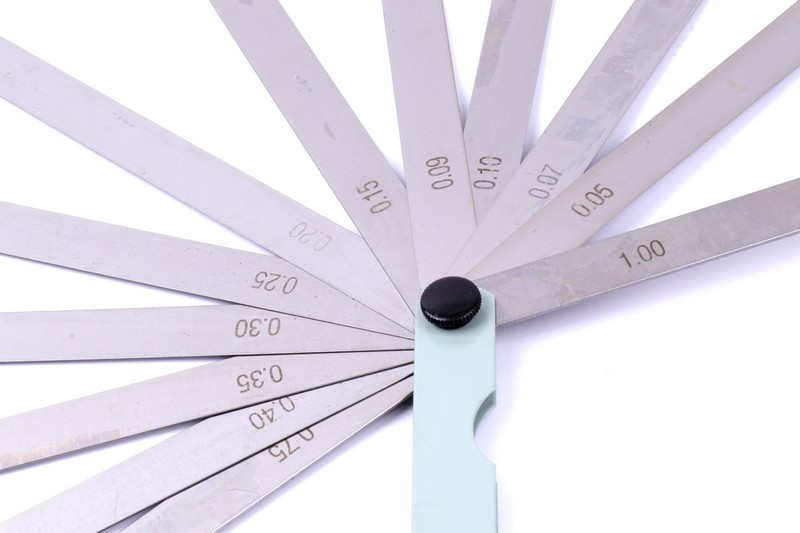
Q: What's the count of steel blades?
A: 12